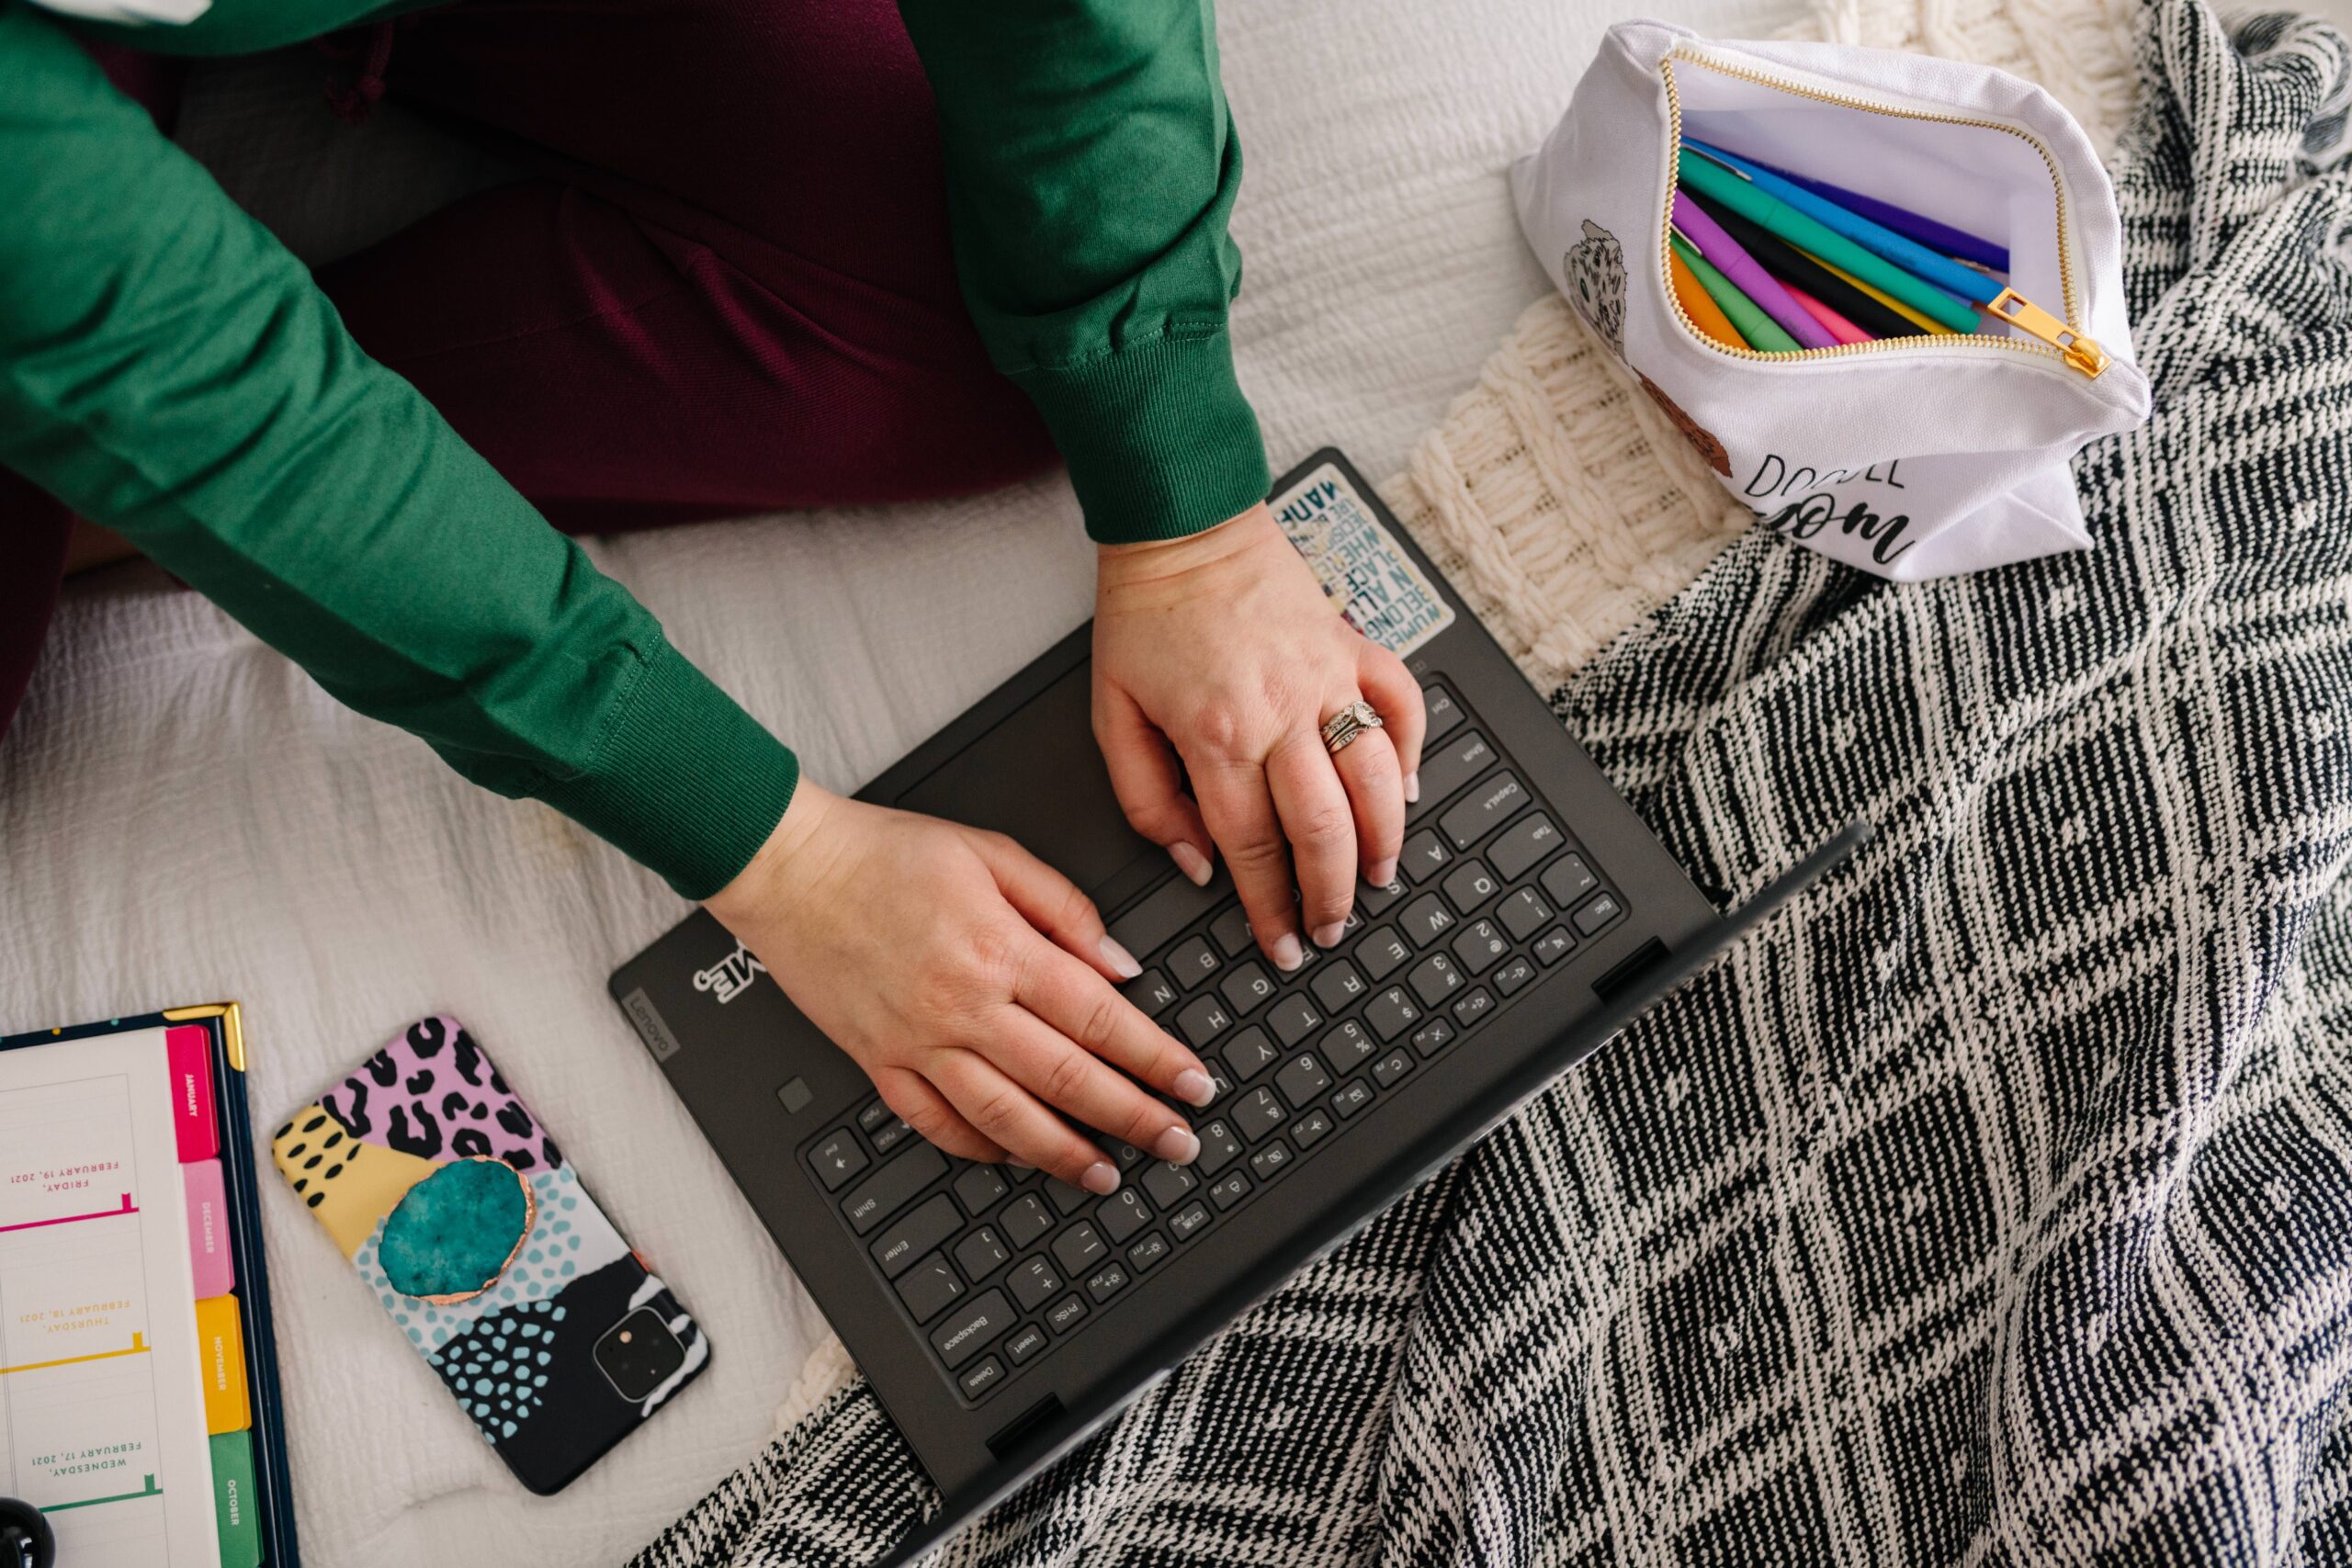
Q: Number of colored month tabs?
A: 4